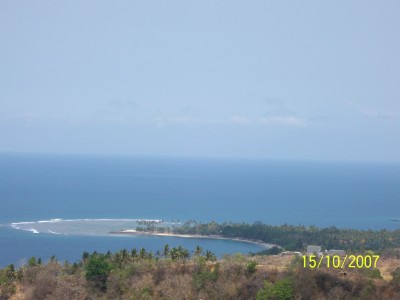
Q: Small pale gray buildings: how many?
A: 2